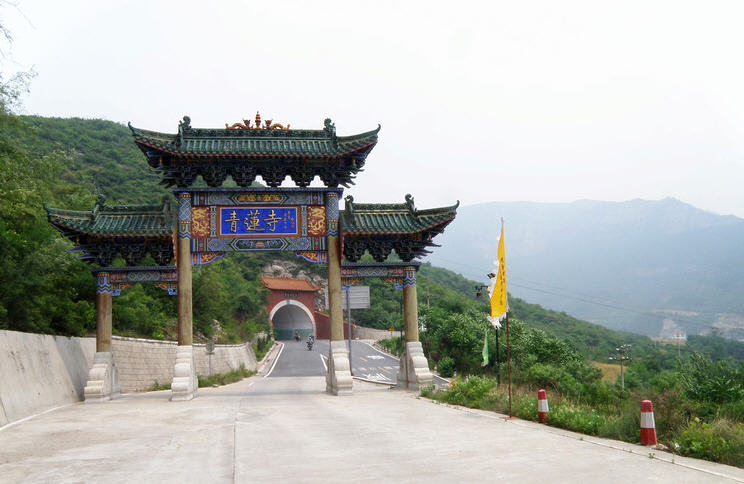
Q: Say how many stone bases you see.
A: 4